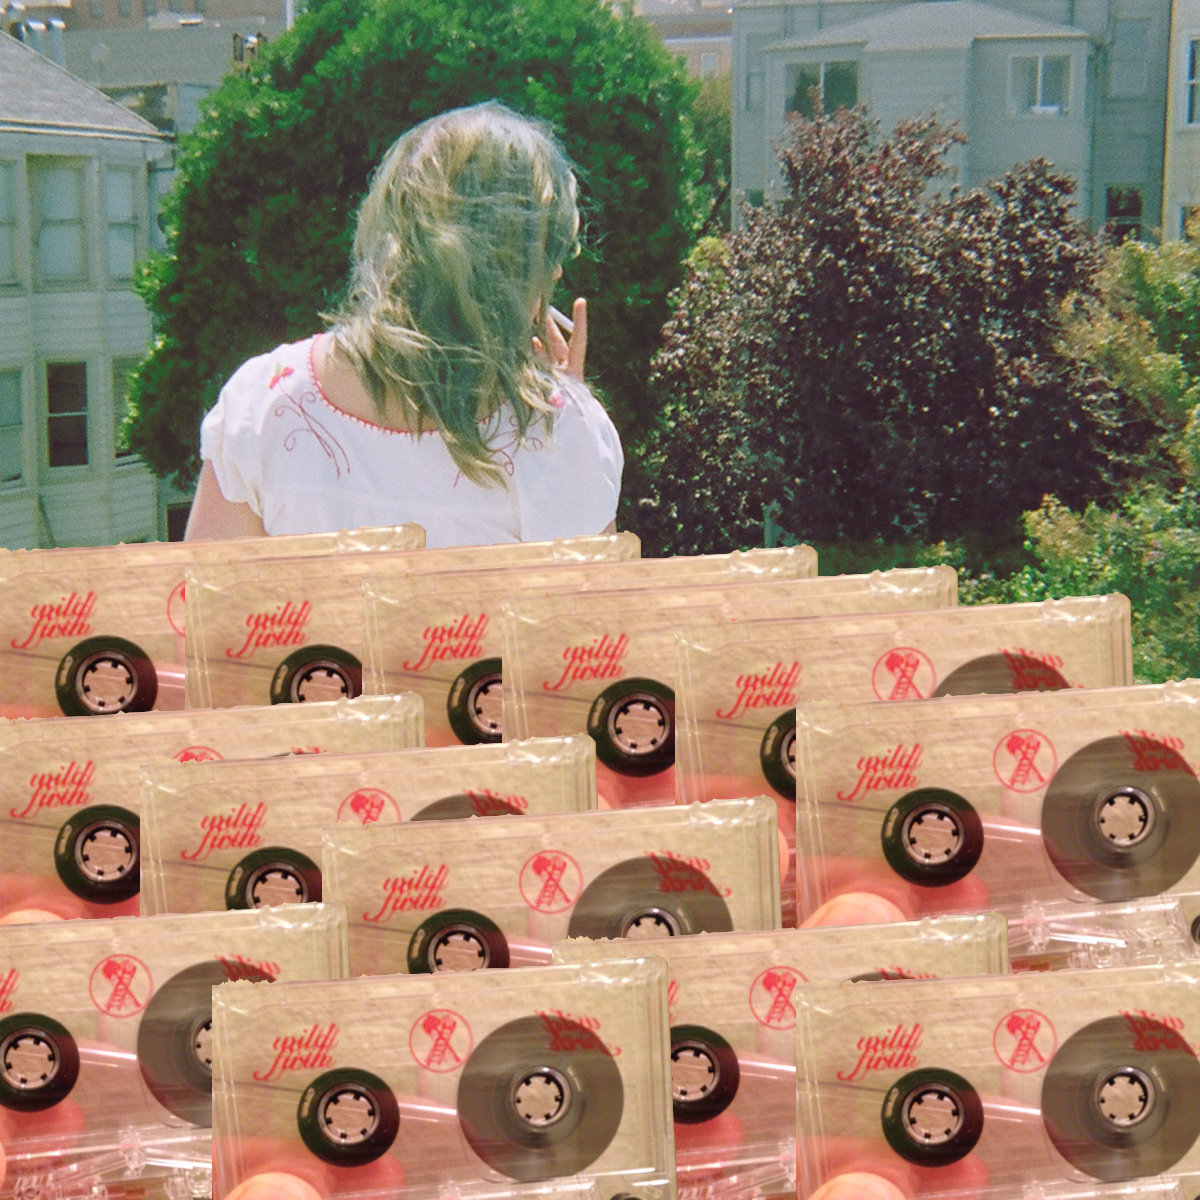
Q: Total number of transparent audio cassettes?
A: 13